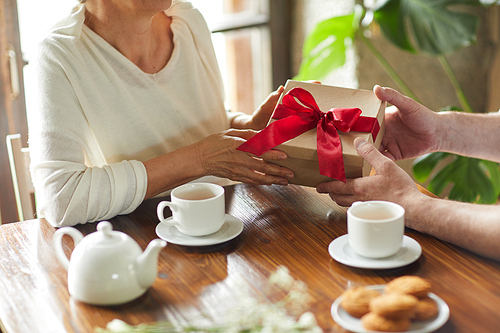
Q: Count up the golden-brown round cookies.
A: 5